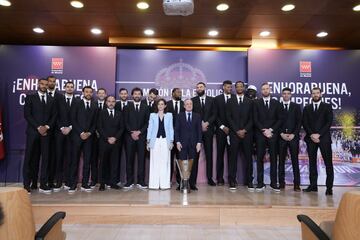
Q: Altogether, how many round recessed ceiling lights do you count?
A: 12